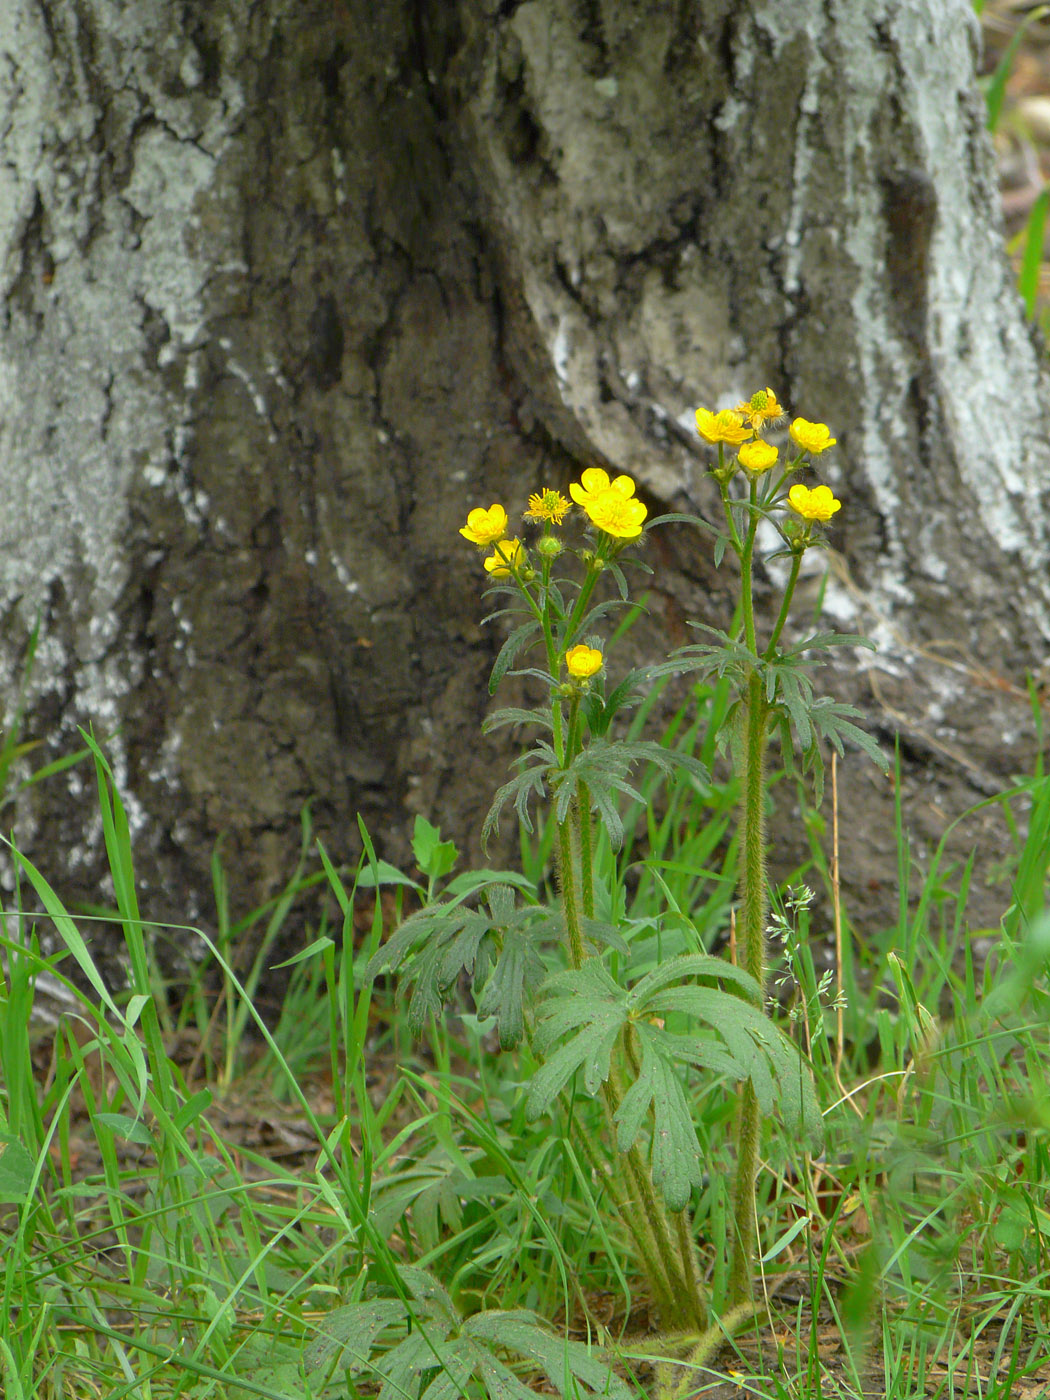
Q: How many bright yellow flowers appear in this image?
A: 11